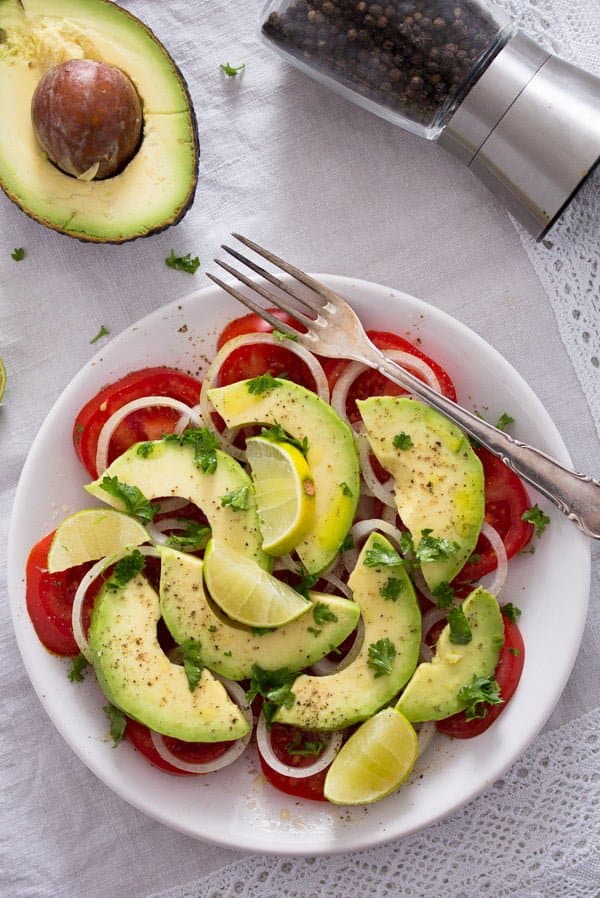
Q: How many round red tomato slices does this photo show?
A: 8